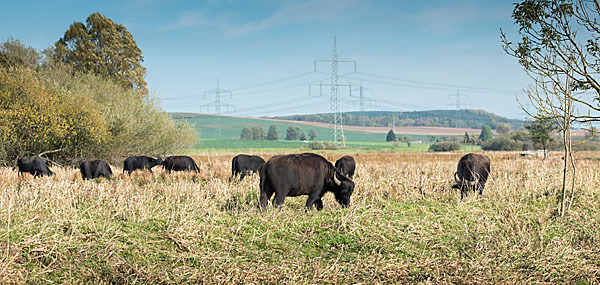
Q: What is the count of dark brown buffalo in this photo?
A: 8